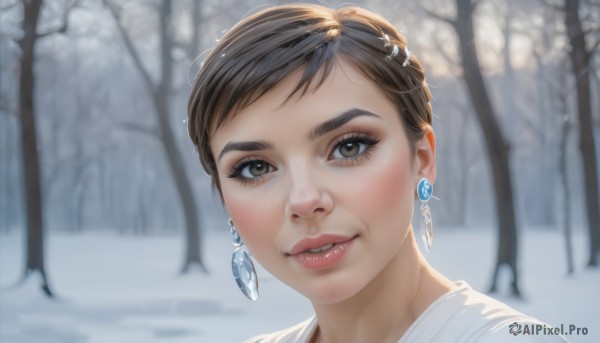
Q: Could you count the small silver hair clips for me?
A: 3